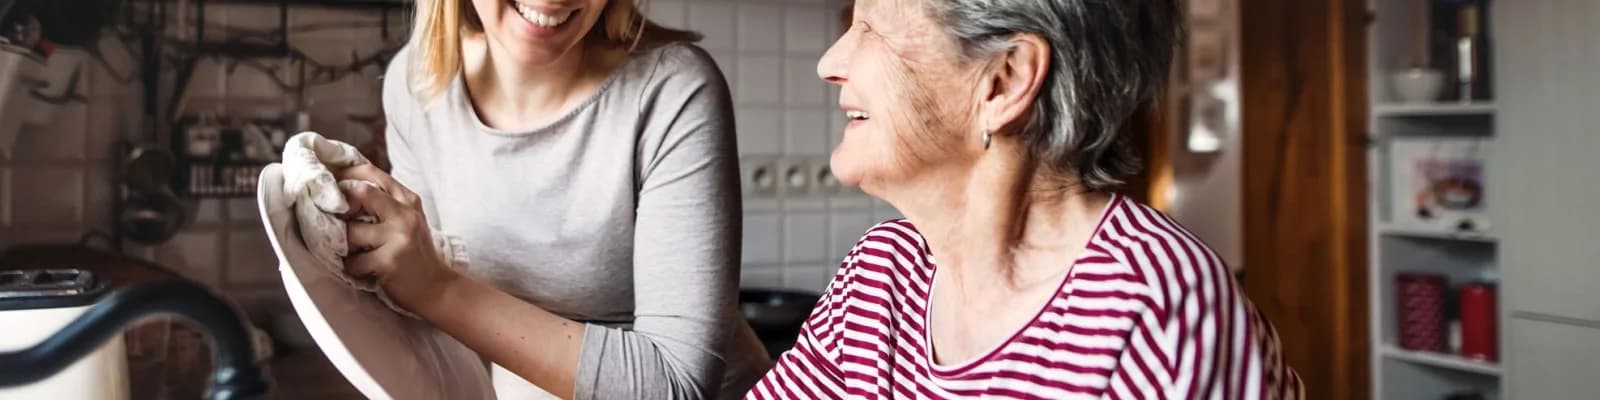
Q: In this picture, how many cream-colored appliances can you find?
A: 1